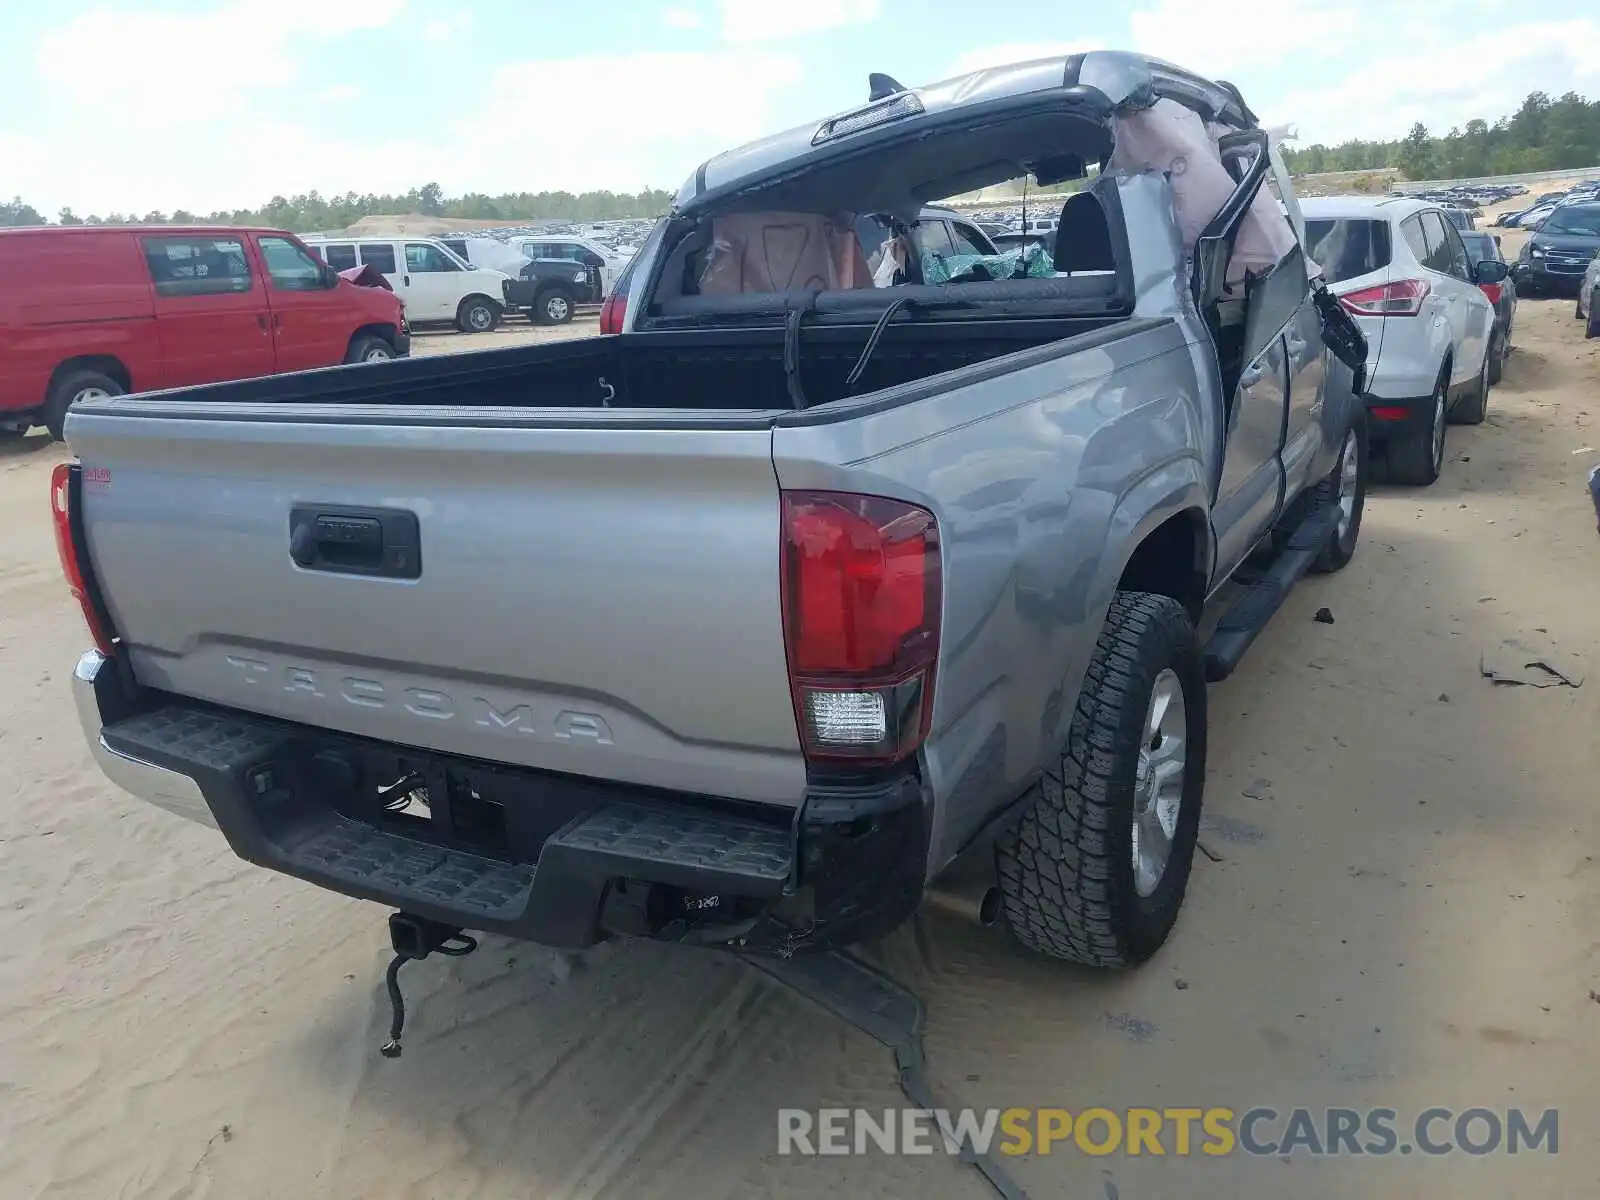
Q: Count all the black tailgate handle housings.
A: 1